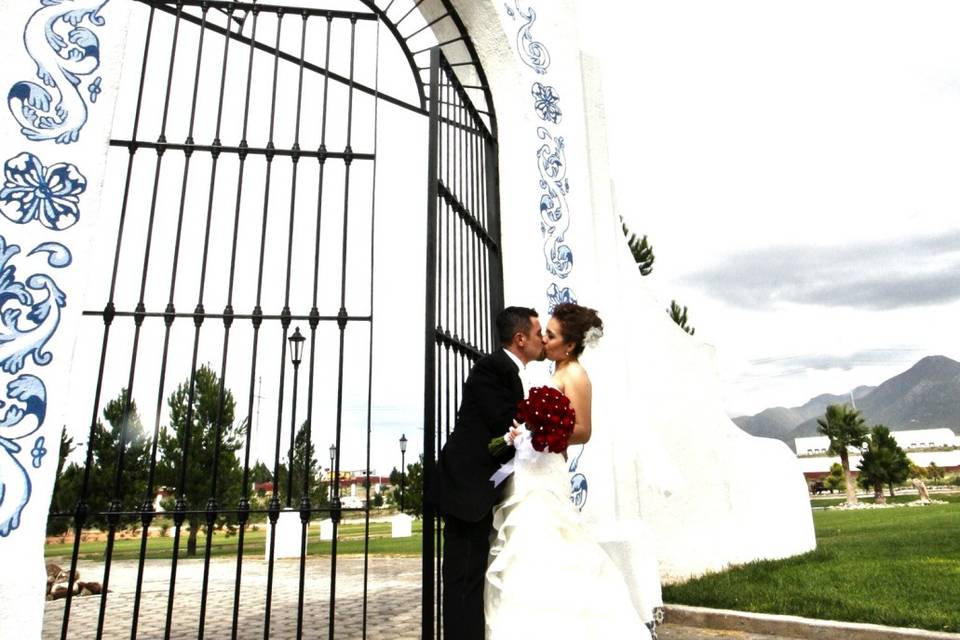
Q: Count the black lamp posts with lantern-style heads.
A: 3